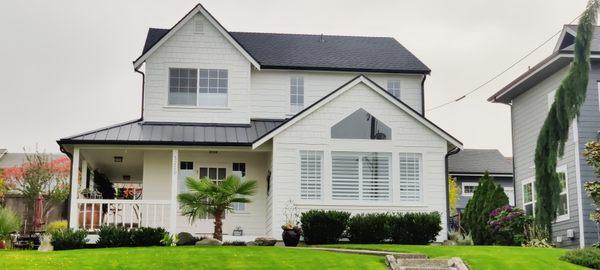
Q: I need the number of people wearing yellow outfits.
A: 0